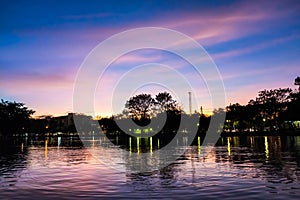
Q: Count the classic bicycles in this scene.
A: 0